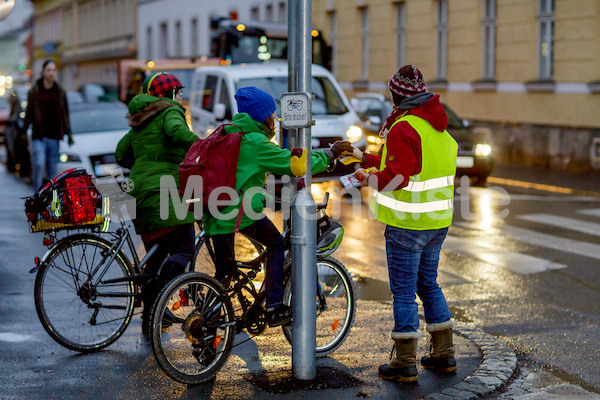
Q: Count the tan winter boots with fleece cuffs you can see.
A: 2